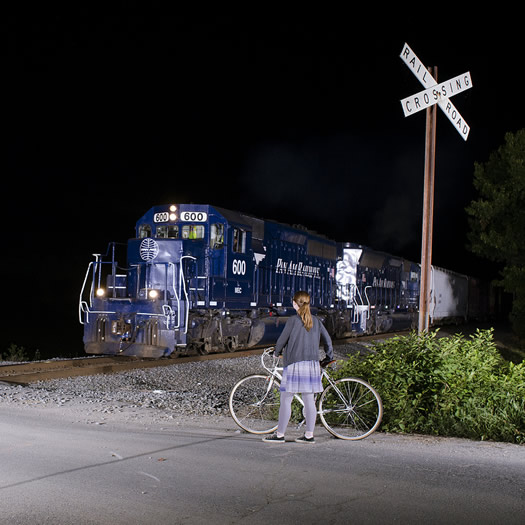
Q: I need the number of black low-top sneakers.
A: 2